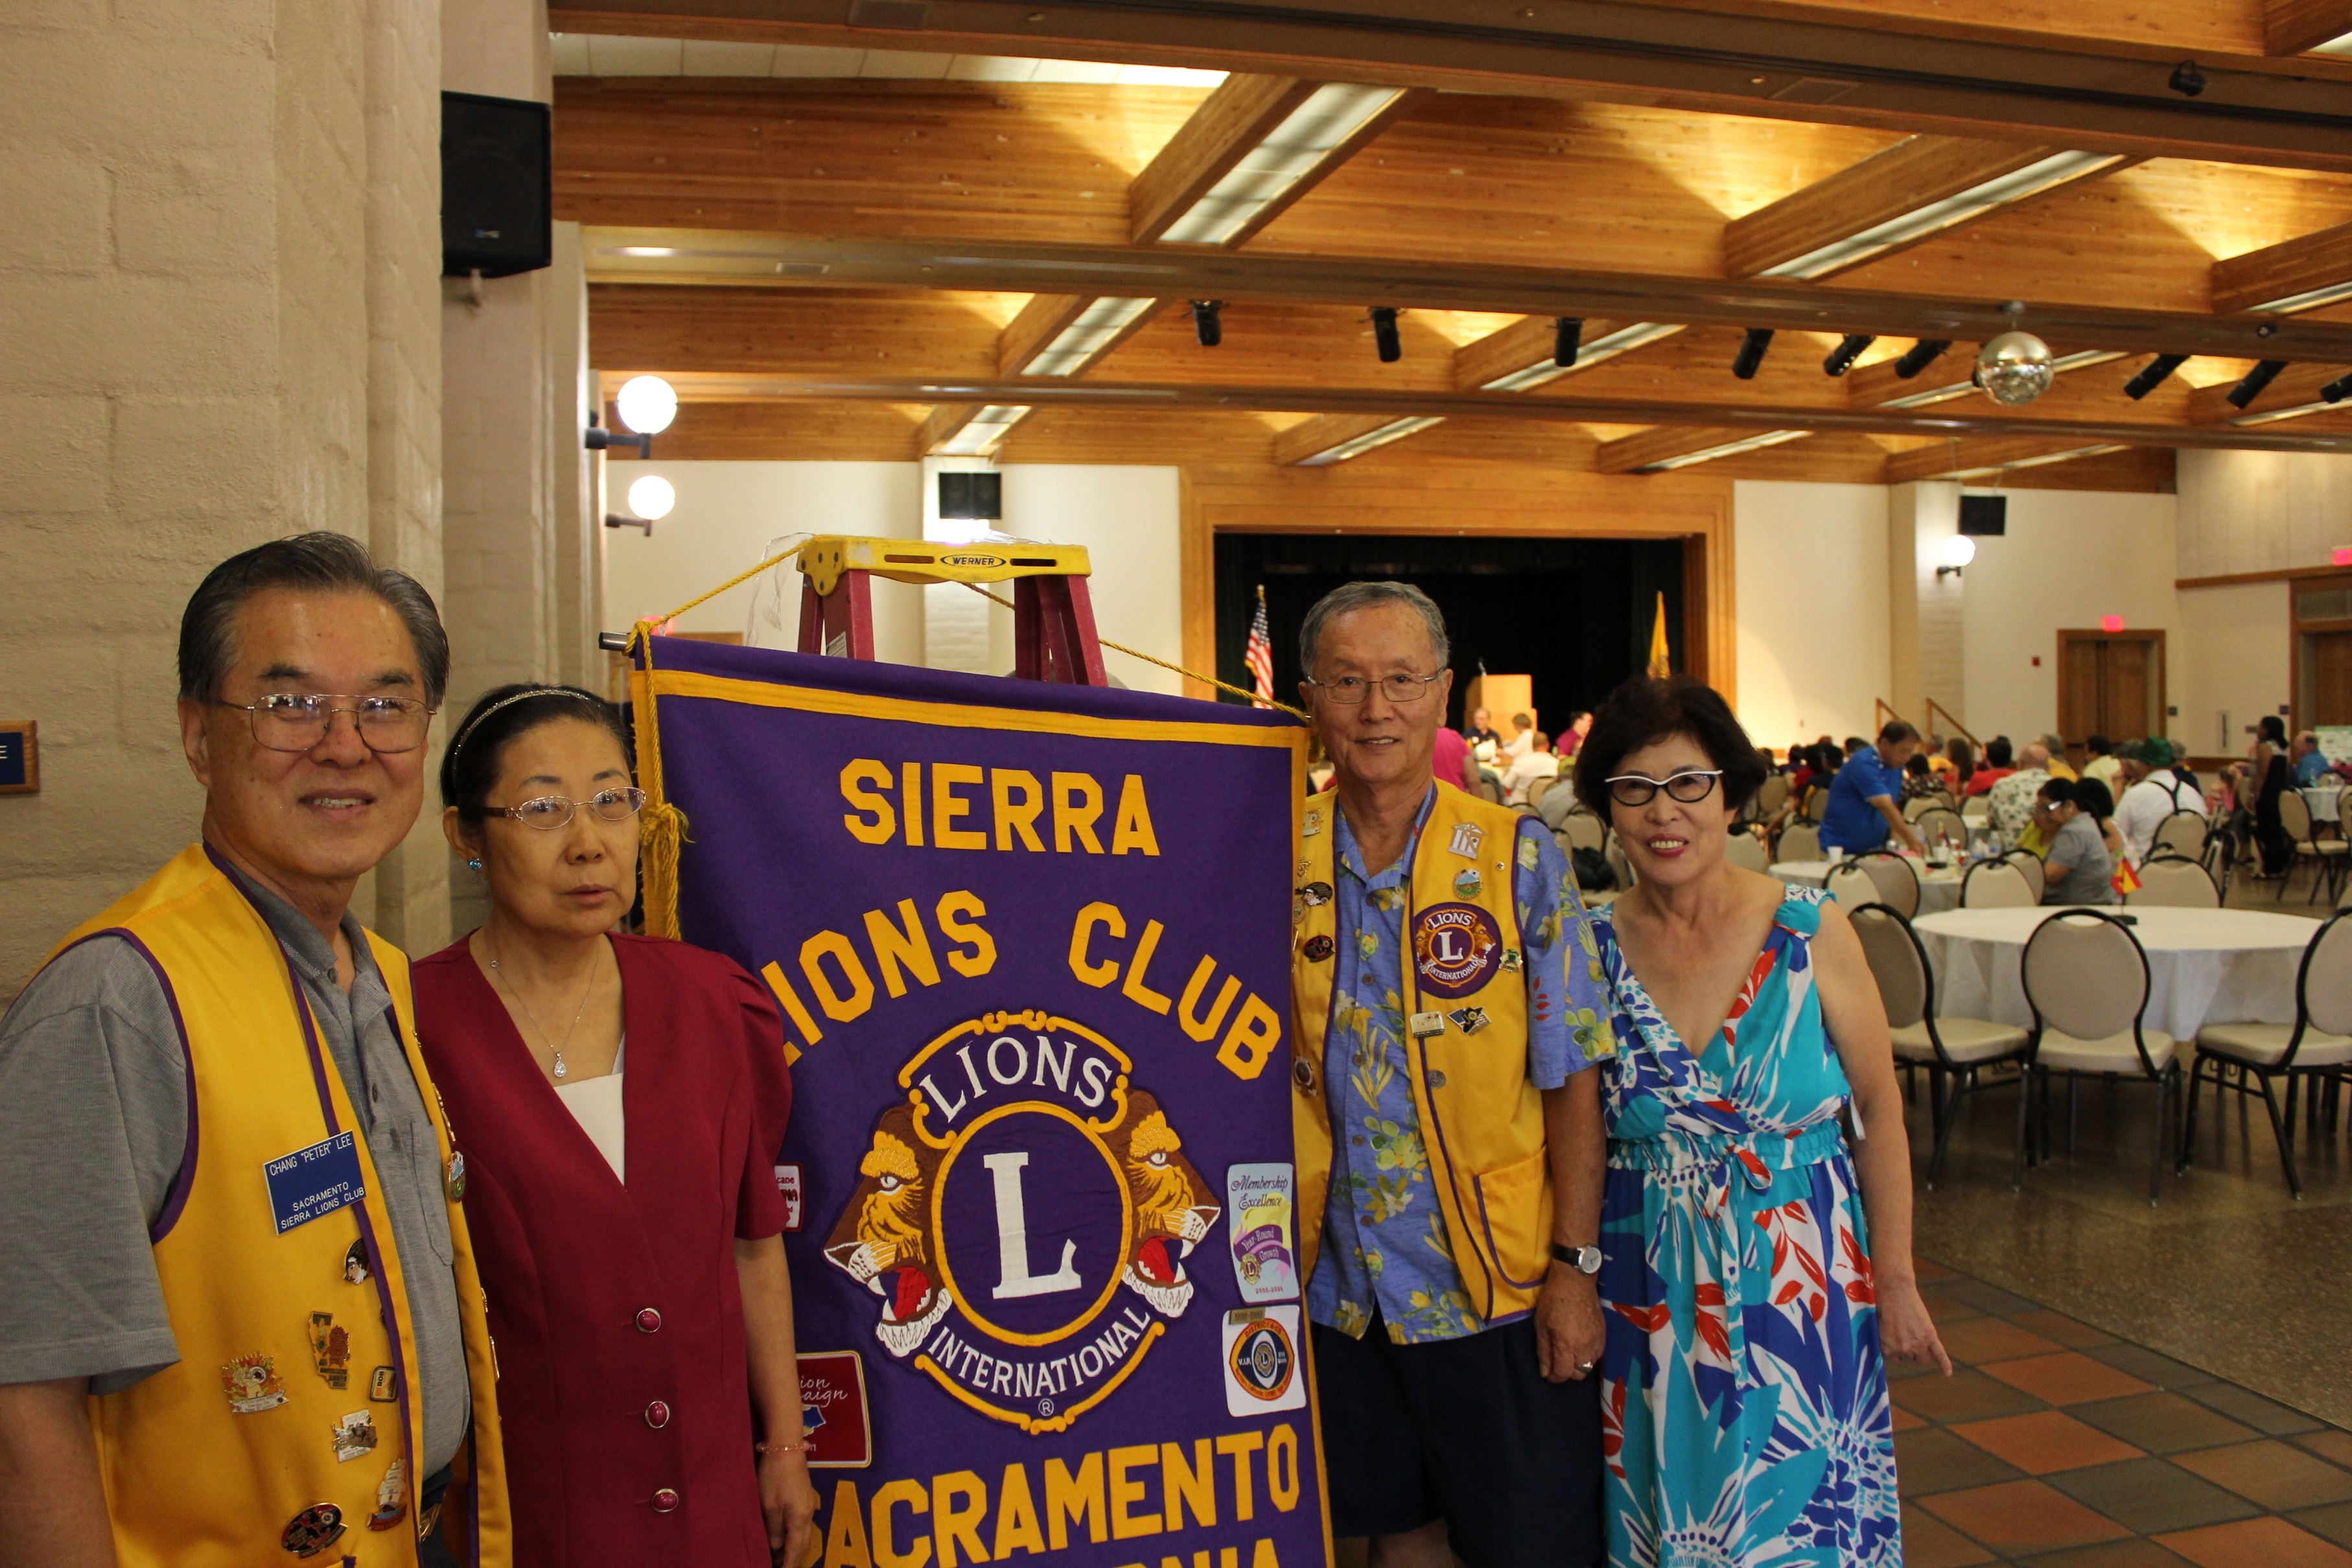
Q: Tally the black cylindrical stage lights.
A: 9